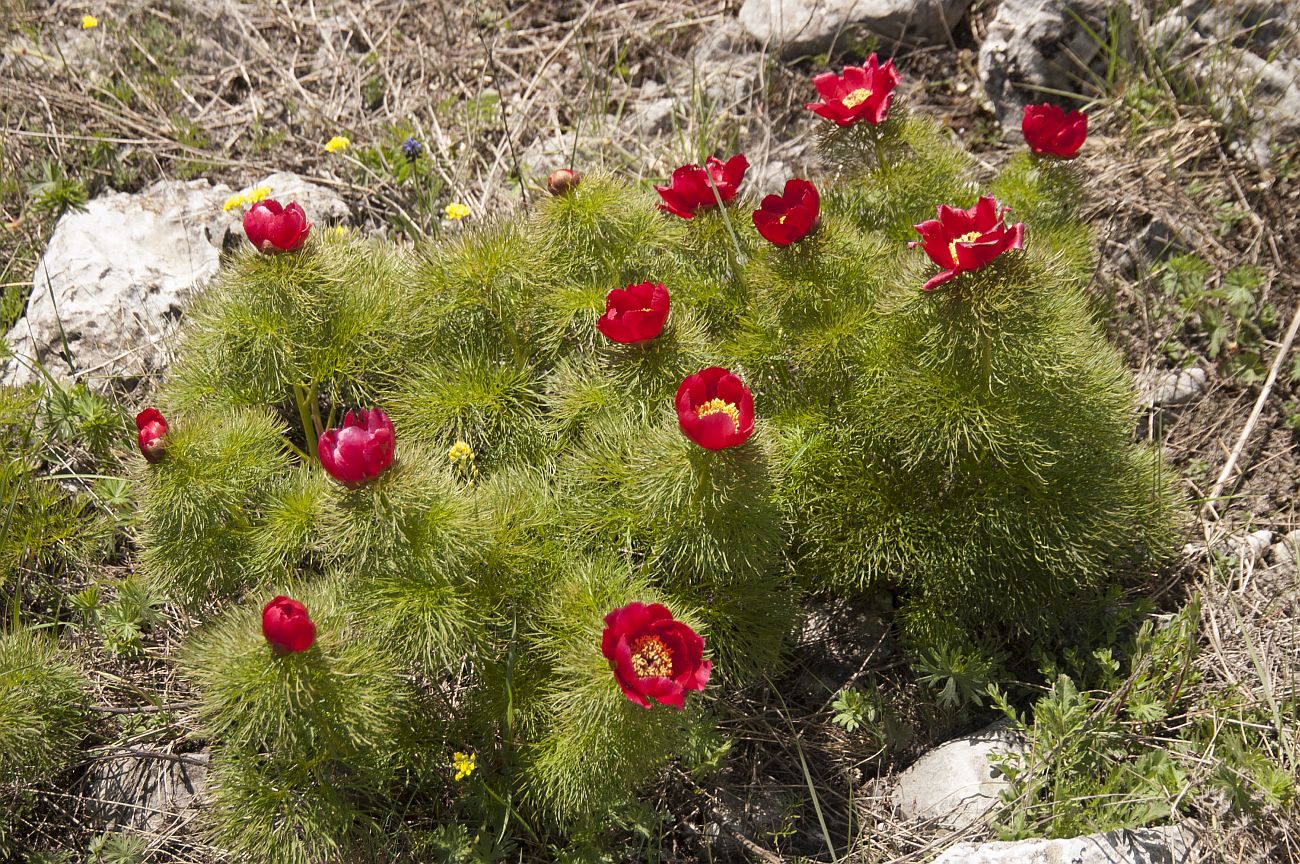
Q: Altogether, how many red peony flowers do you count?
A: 12